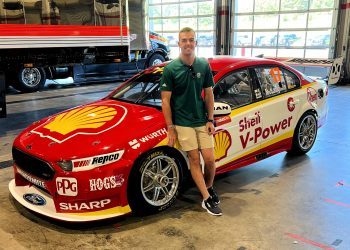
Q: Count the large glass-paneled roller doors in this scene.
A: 2